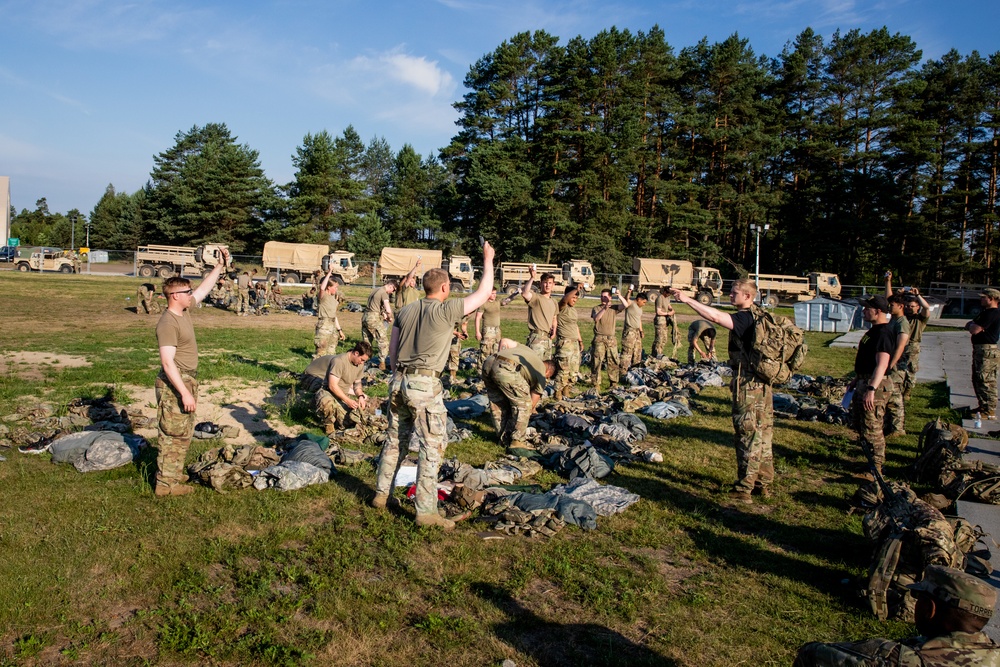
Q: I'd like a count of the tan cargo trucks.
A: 6